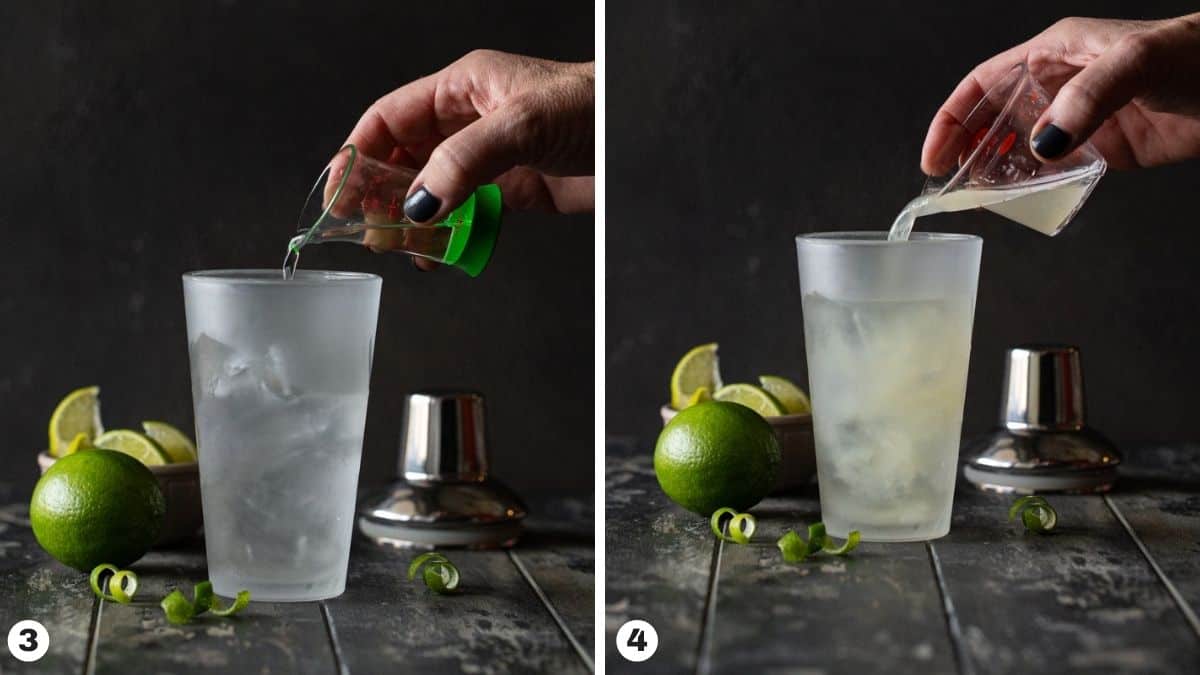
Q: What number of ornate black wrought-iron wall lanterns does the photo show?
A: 0